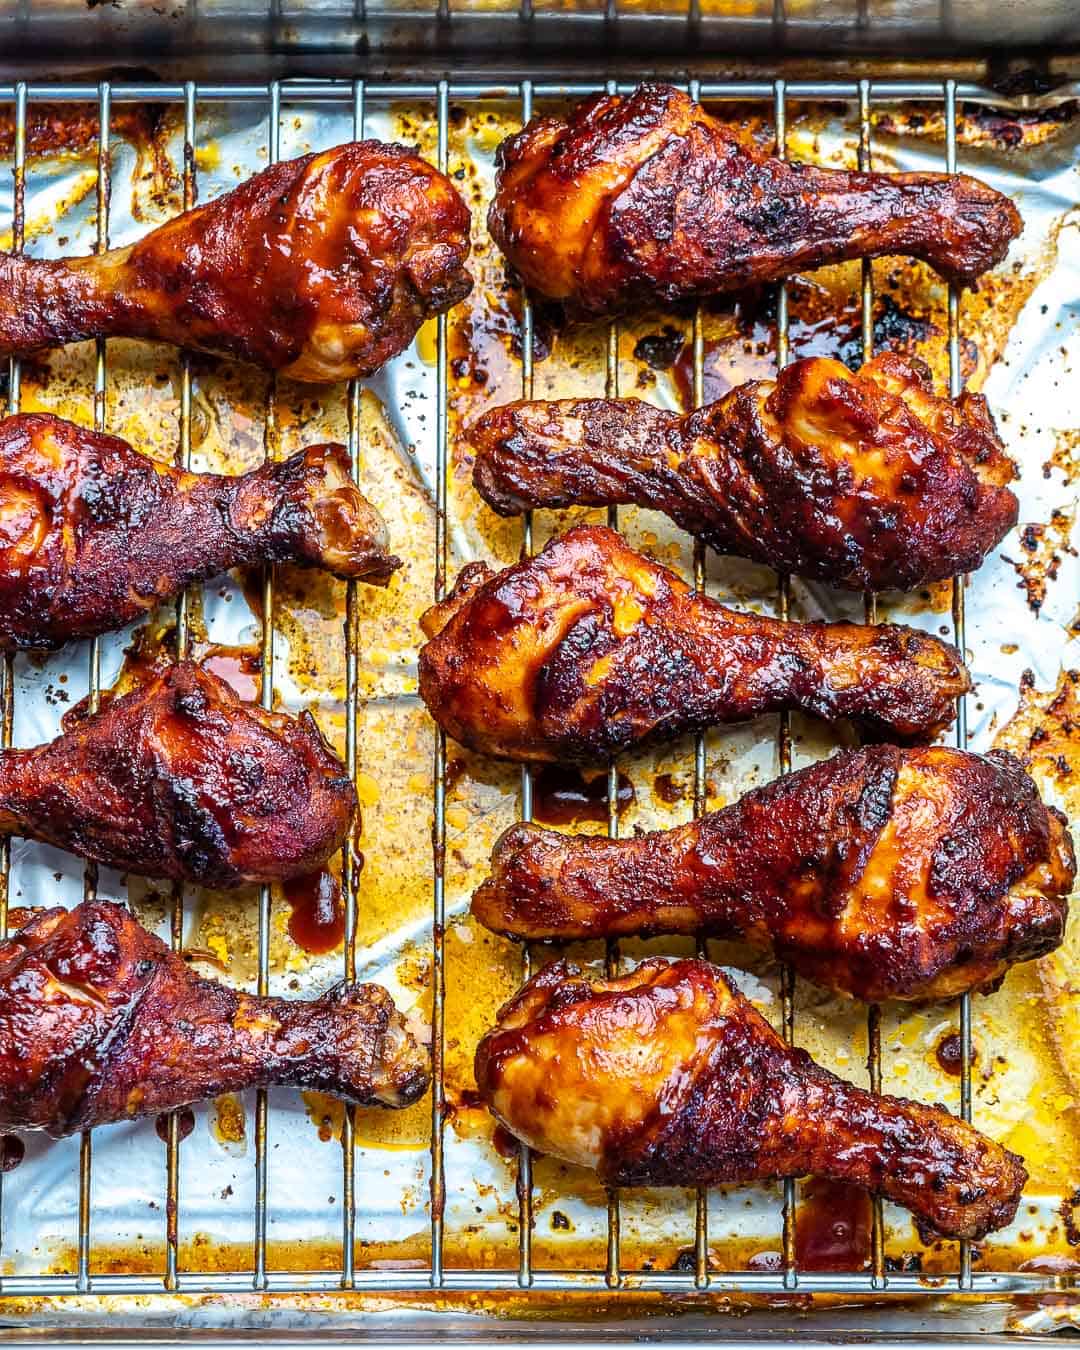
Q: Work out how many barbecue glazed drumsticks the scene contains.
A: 9